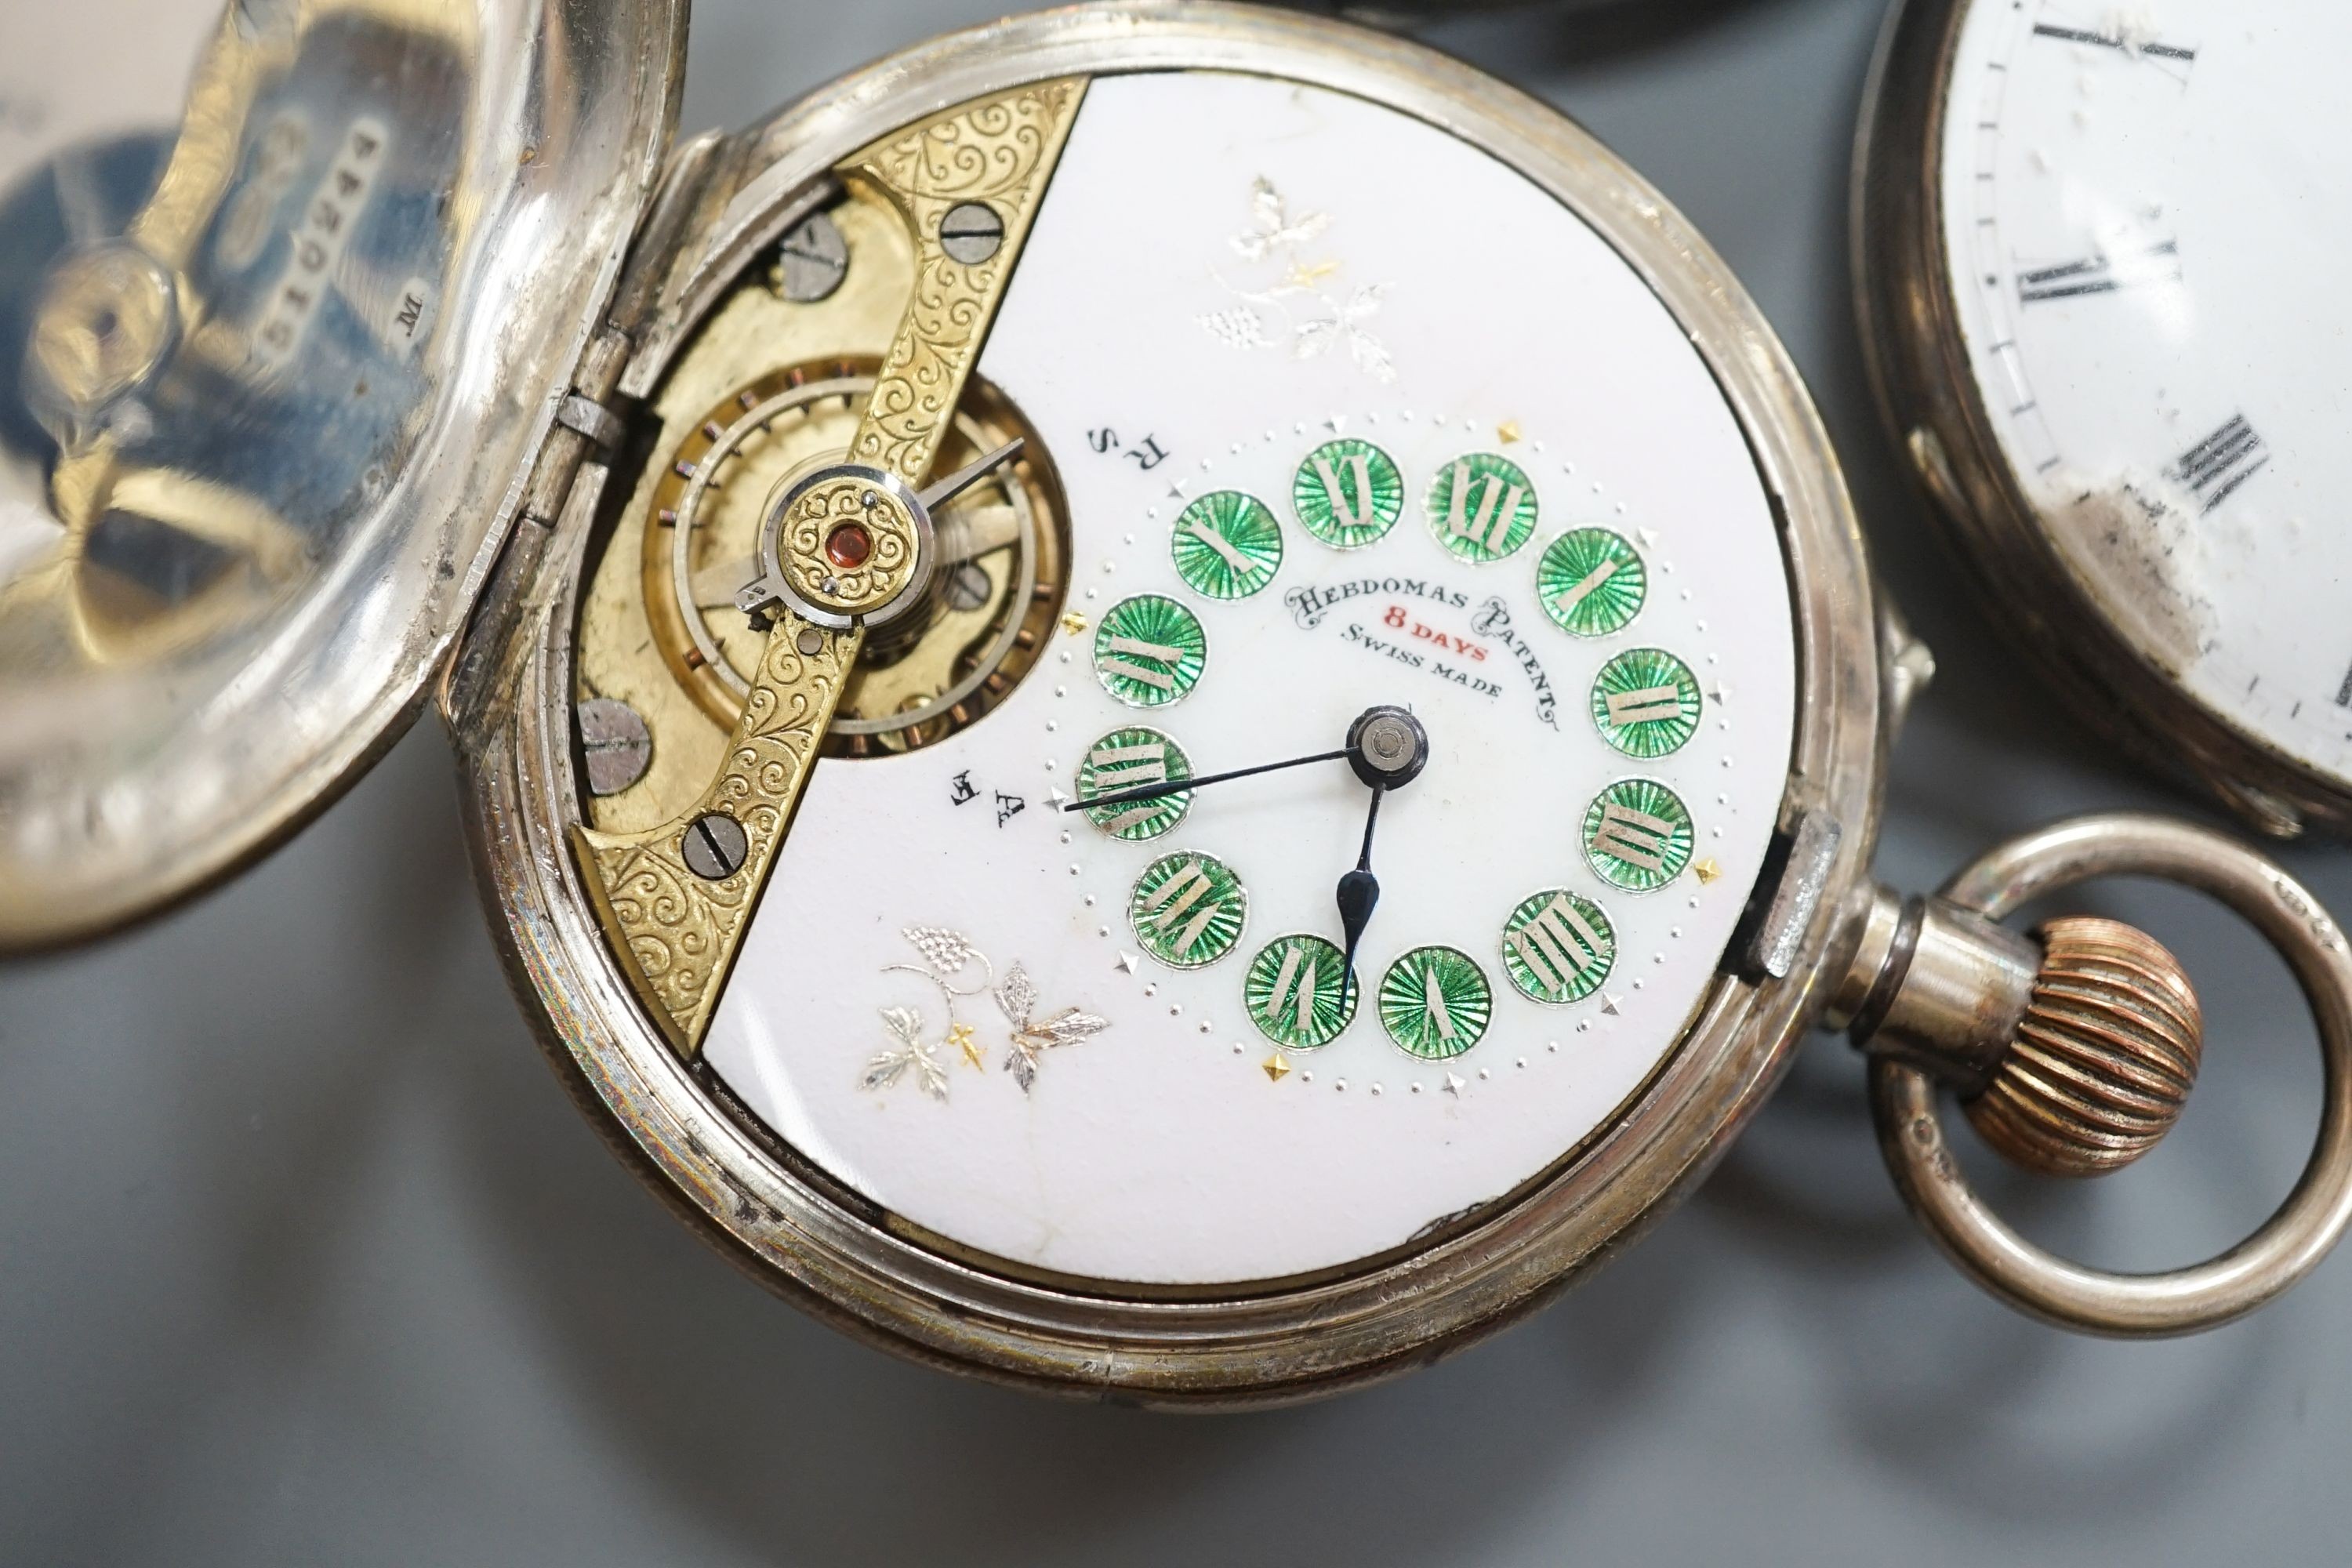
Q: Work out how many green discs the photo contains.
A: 12